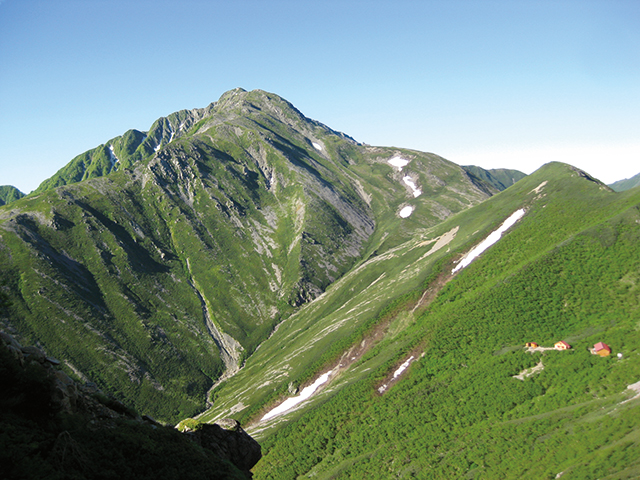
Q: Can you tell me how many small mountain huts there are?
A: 3